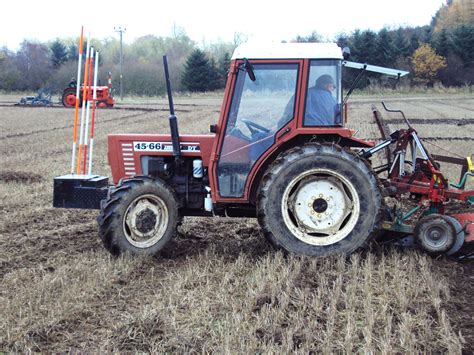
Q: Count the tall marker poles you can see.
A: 4